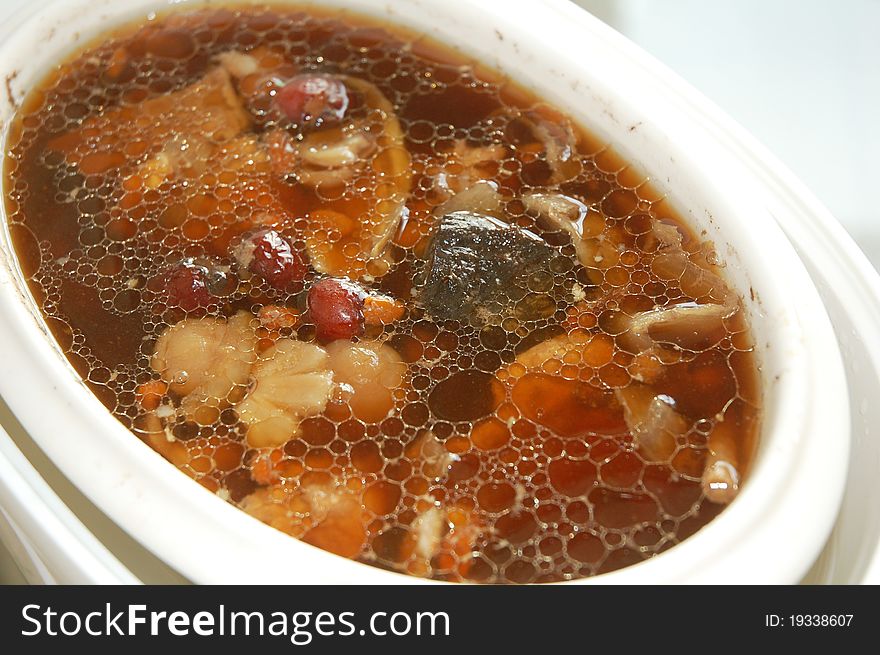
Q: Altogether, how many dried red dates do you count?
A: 4